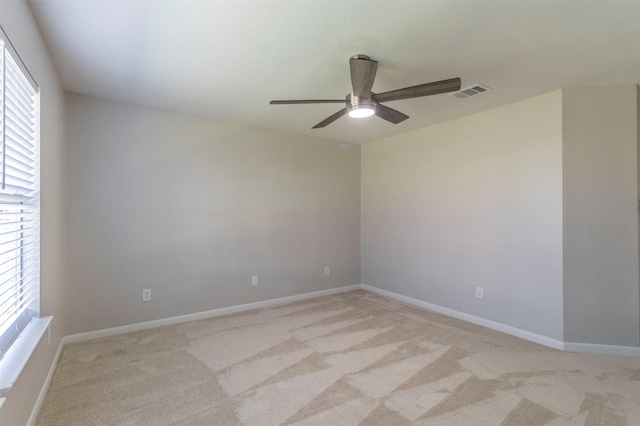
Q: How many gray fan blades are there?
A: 5